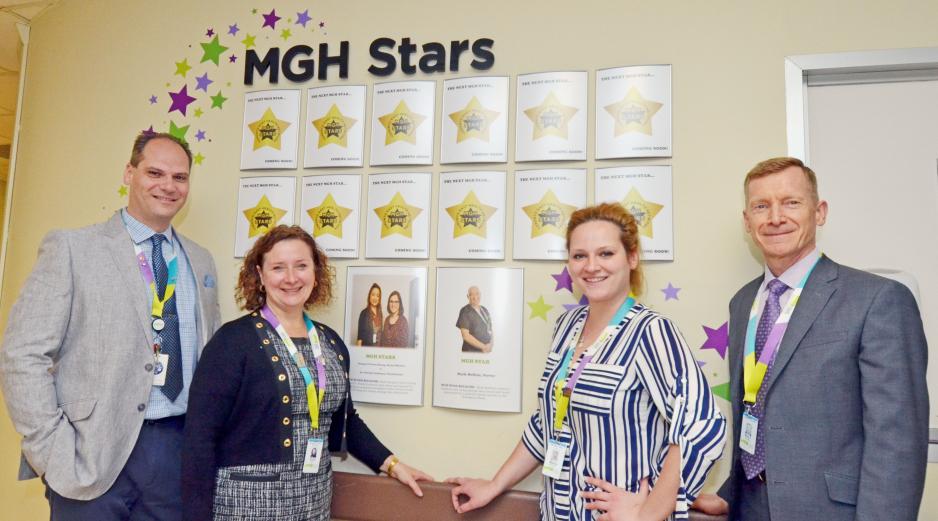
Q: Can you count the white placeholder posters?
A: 12